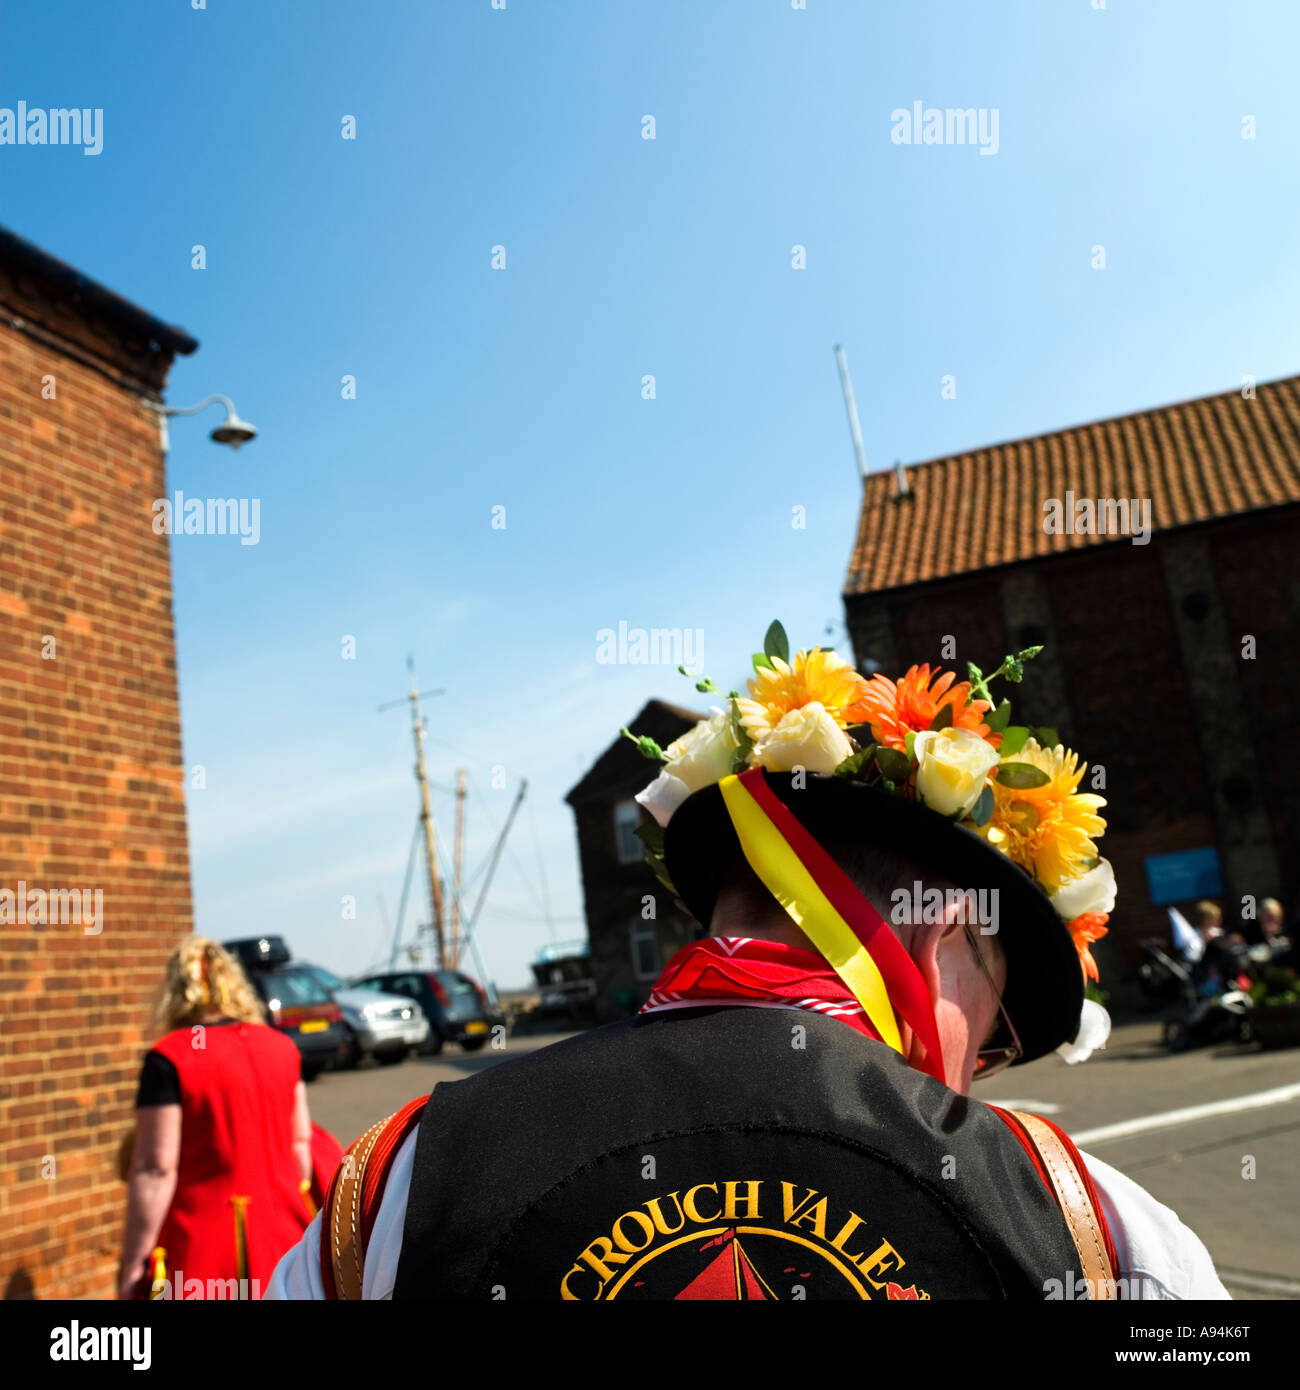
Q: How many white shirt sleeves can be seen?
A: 2